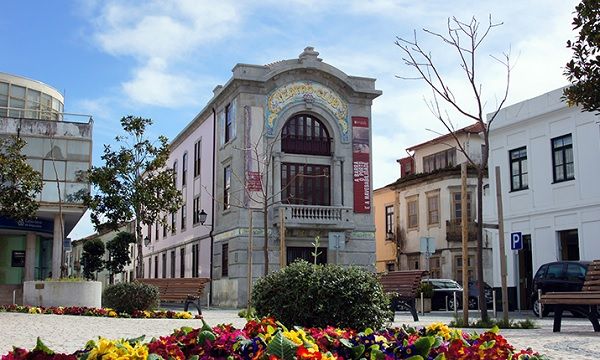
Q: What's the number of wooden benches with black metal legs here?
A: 3